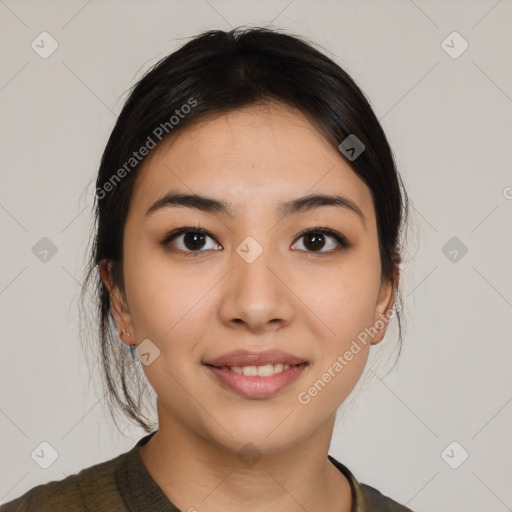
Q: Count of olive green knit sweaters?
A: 1